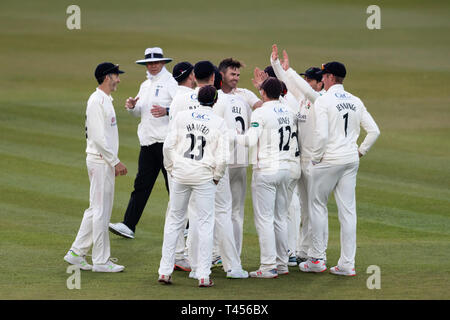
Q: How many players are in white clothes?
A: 11